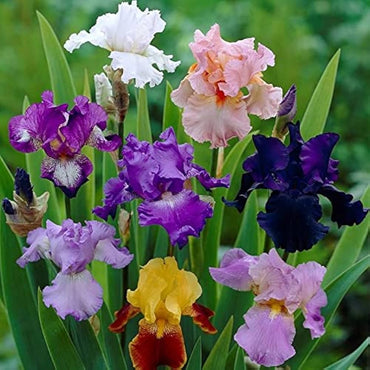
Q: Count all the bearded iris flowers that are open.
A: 8